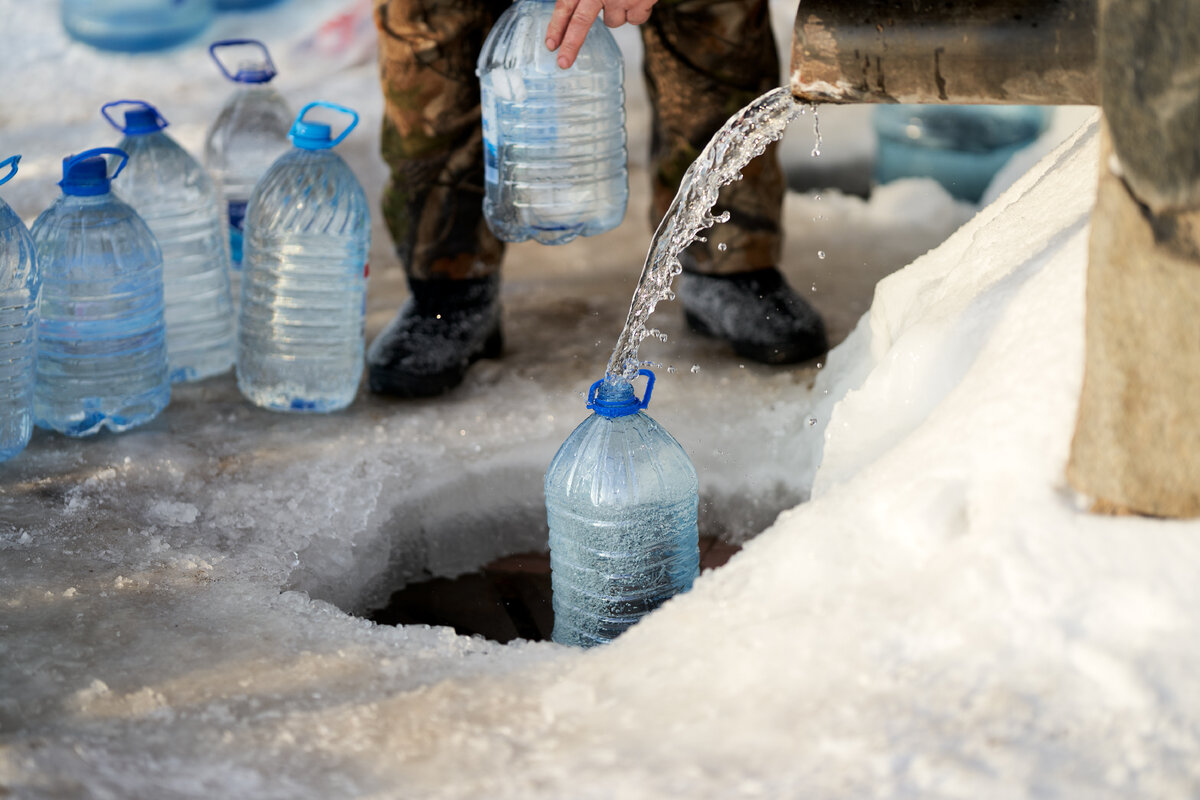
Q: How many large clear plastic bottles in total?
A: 7